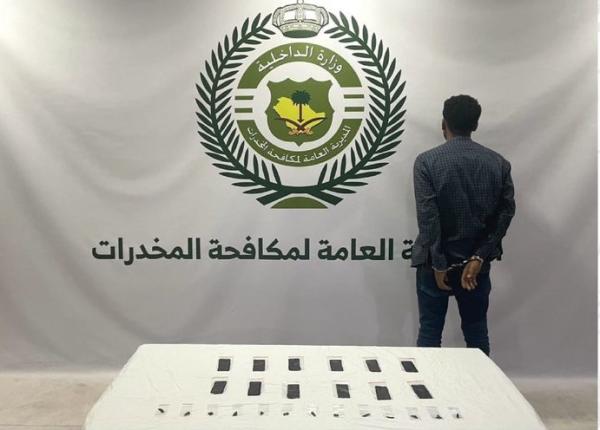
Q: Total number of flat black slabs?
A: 12